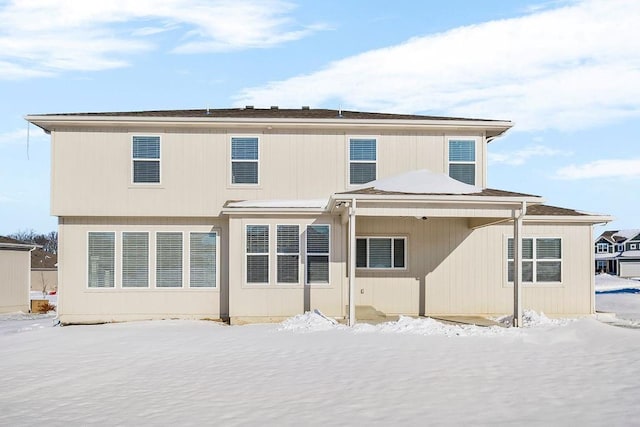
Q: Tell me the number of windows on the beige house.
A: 13